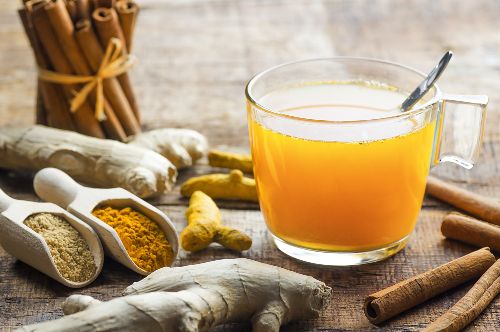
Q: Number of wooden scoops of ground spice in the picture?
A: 2